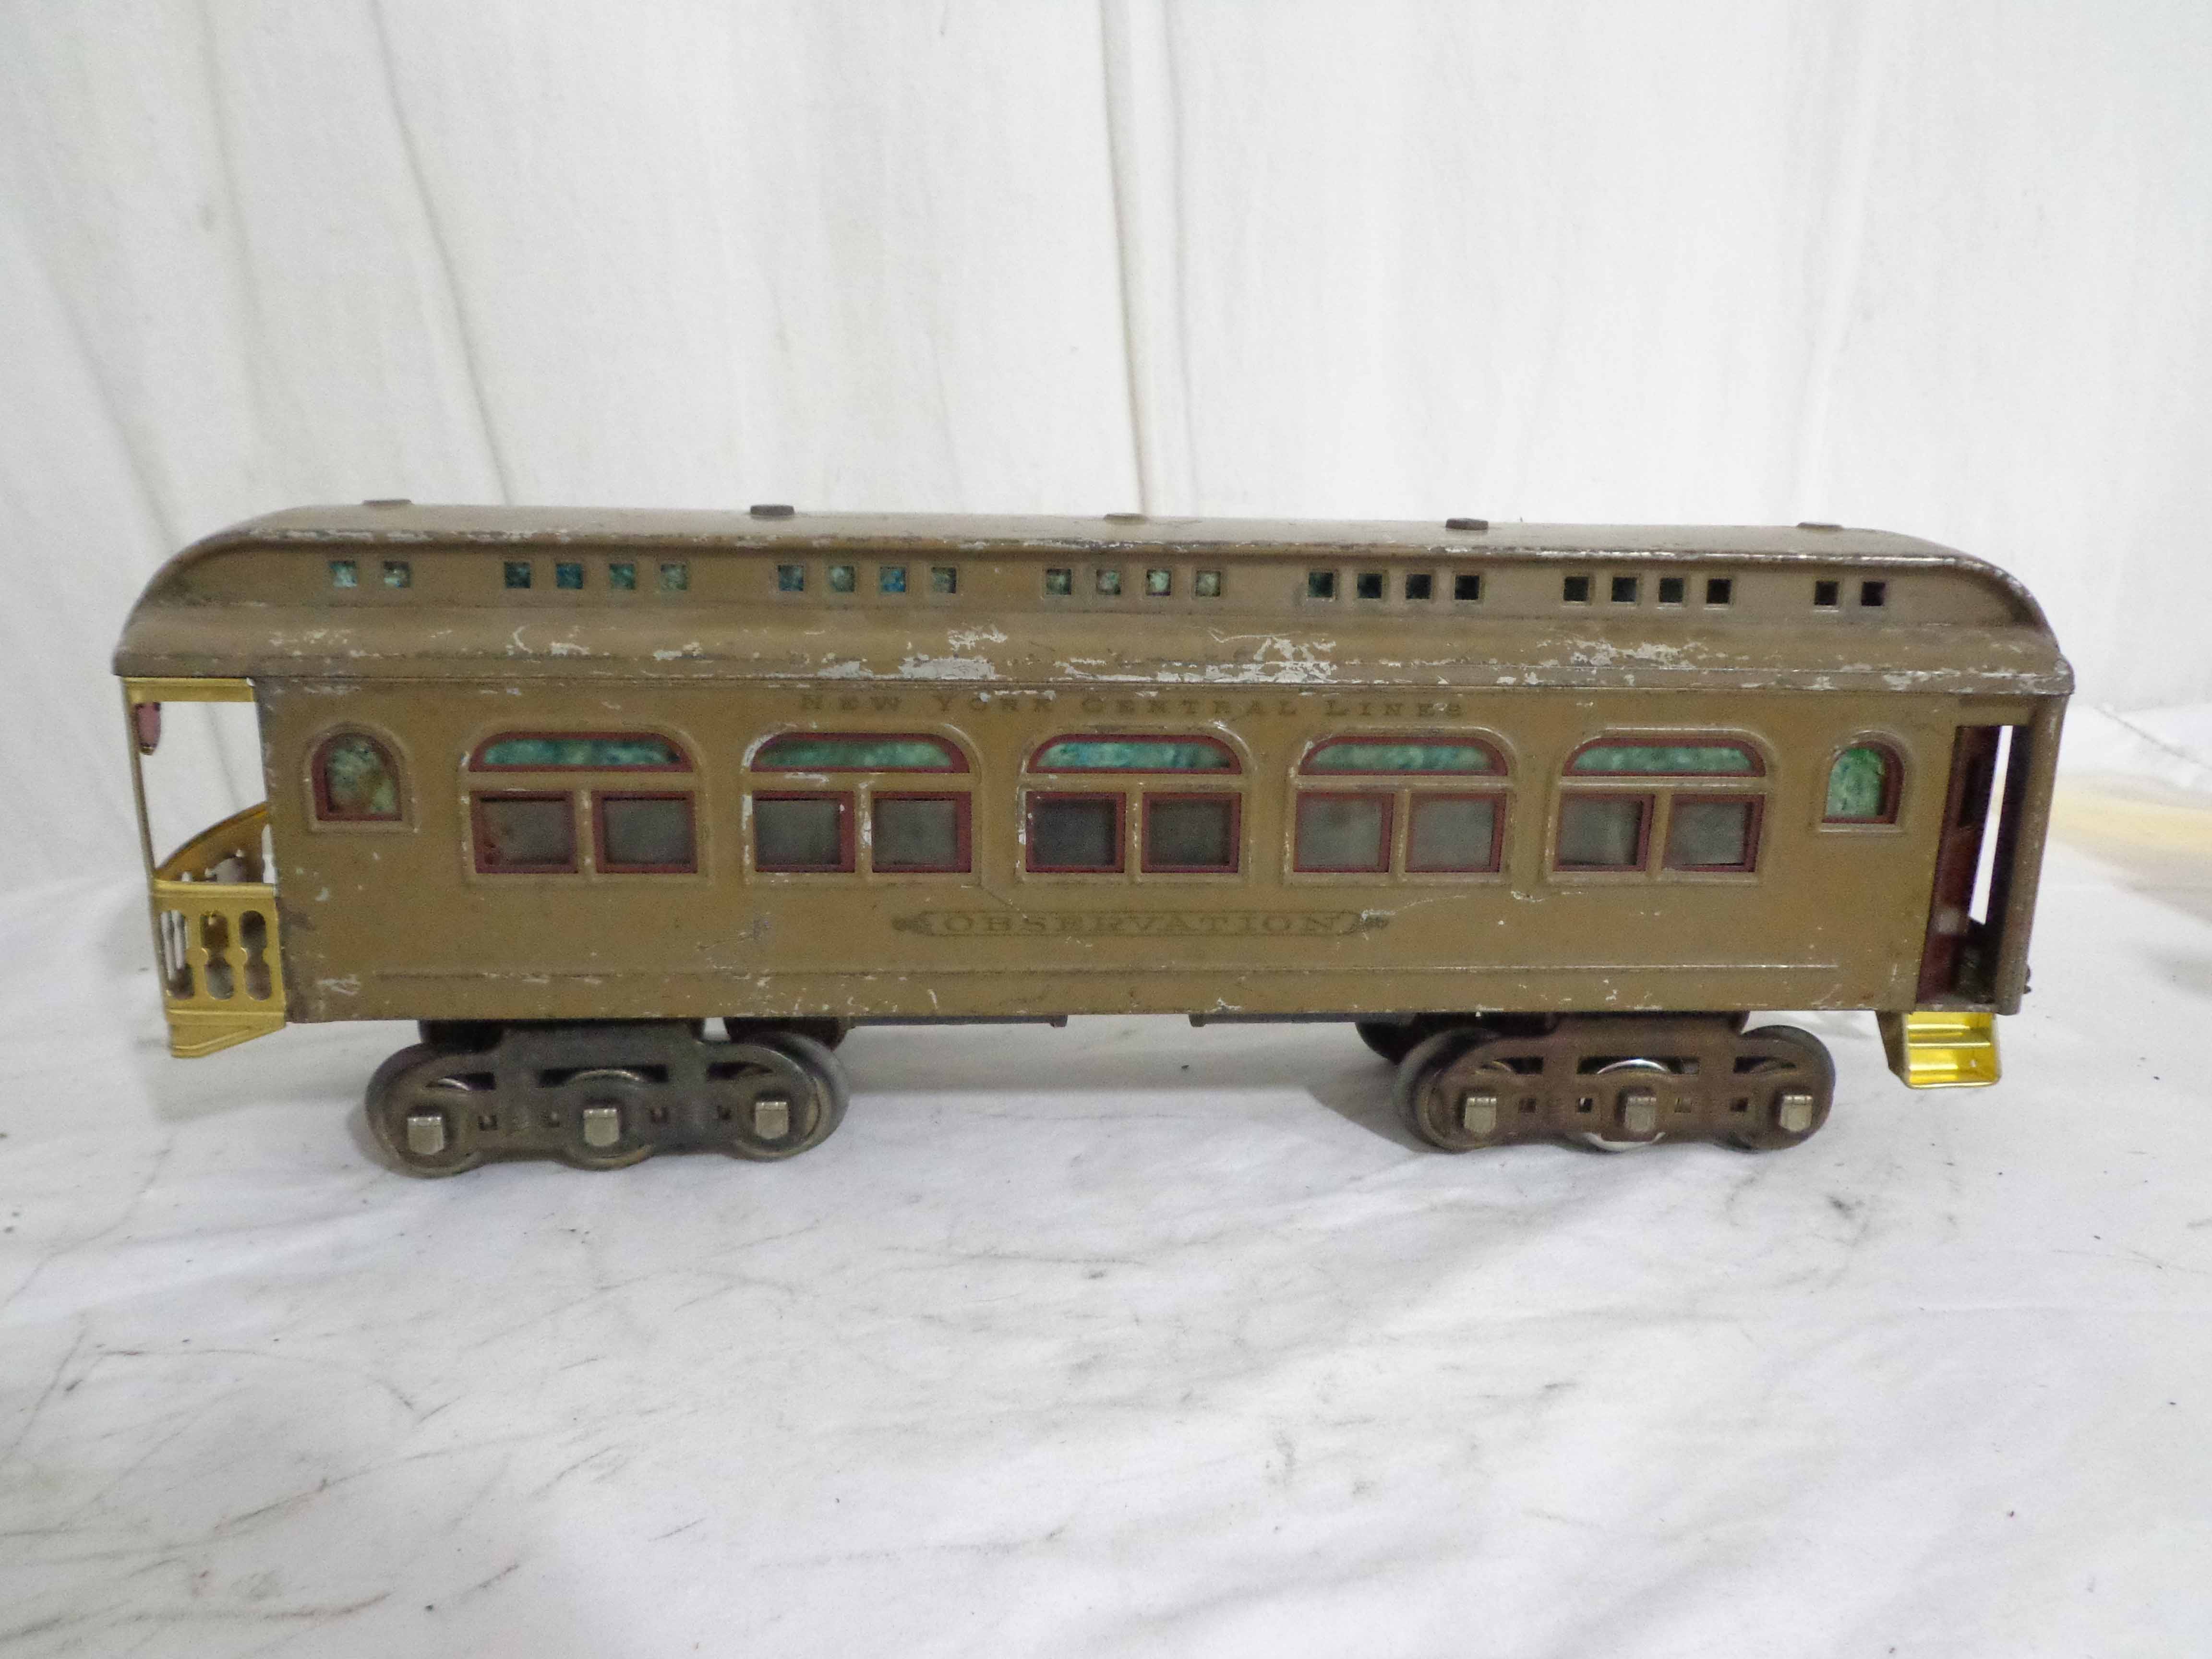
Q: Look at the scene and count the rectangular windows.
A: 10